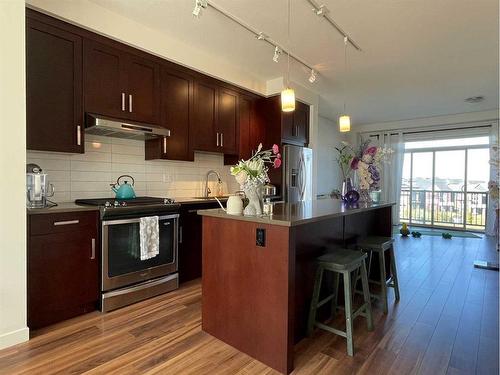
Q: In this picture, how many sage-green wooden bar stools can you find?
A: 2